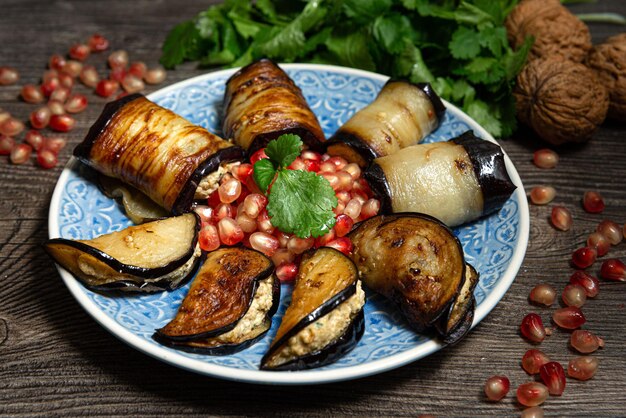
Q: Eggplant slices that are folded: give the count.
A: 4